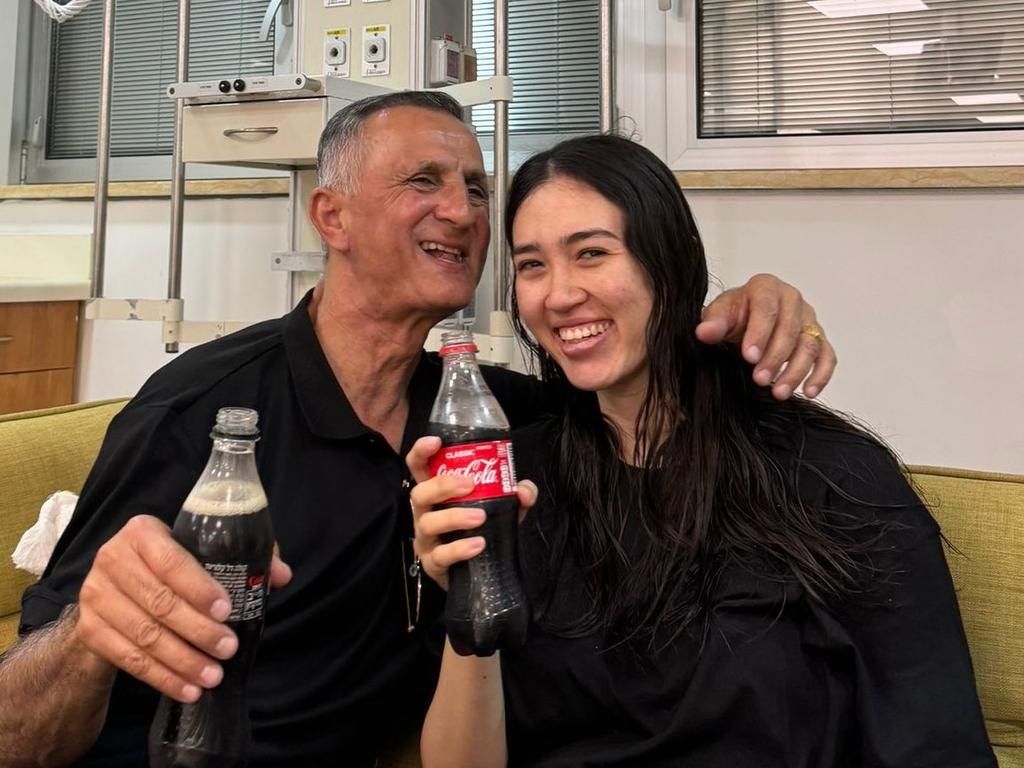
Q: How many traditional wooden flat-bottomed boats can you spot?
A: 0